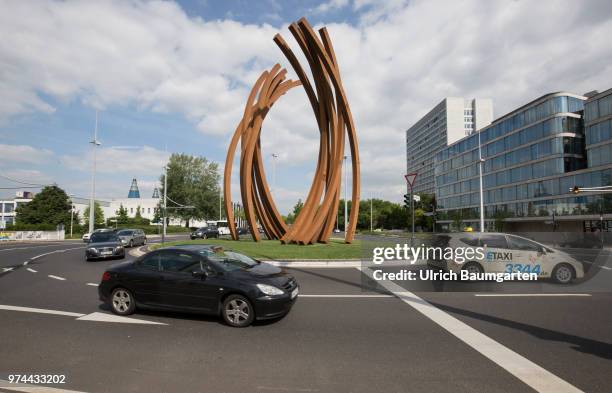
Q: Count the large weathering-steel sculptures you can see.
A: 1